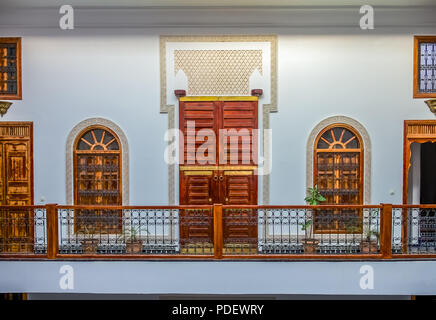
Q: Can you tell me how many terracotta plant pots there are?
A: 4